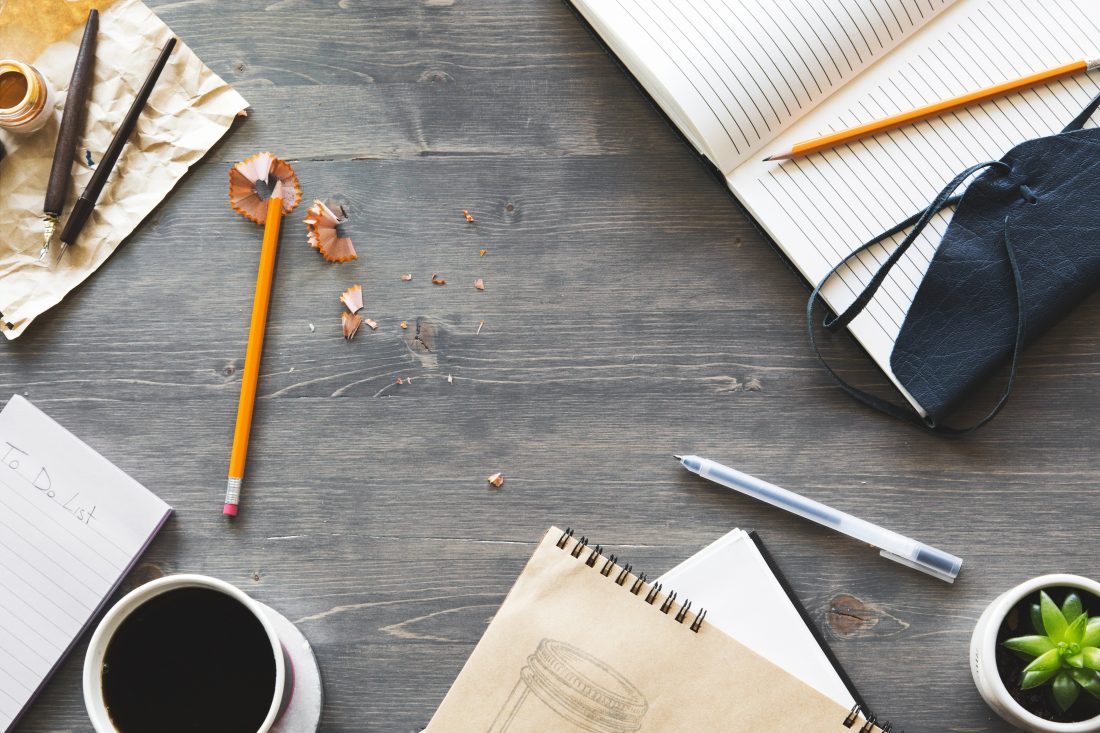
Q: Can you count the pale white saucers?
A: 1